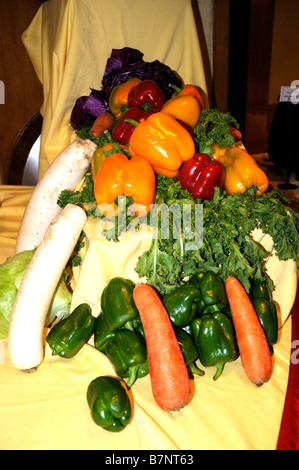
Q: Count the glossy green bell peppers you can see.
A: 11